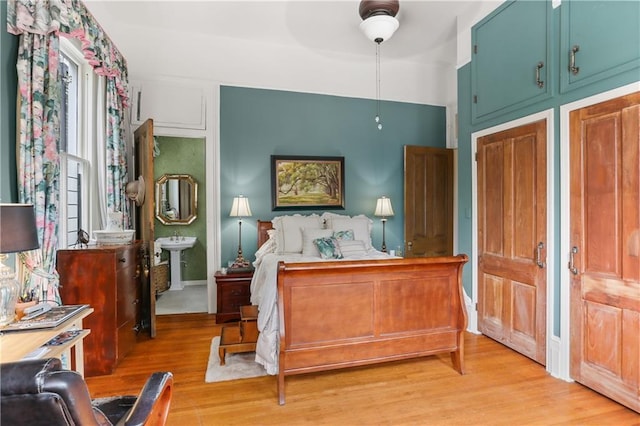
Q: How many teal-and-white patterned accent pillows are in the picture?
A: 2